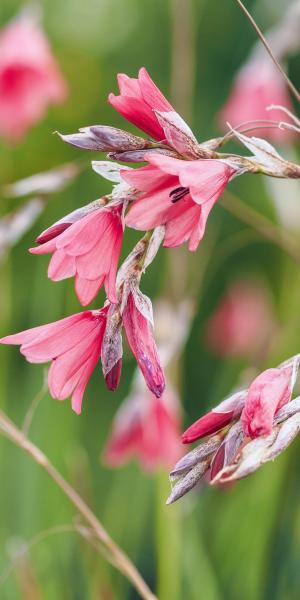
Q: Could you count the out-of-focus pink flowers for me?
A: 4